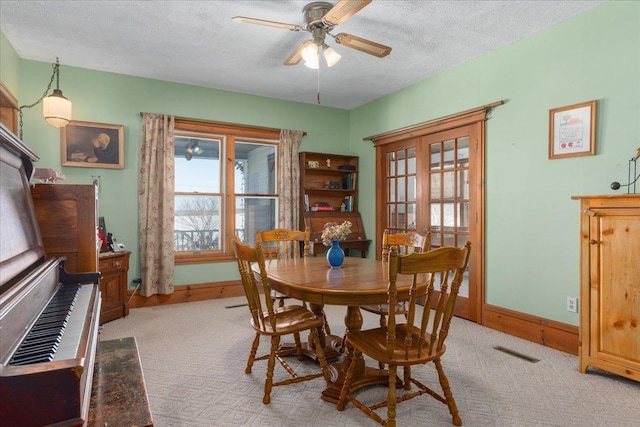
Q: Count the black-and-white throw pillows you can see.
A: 0